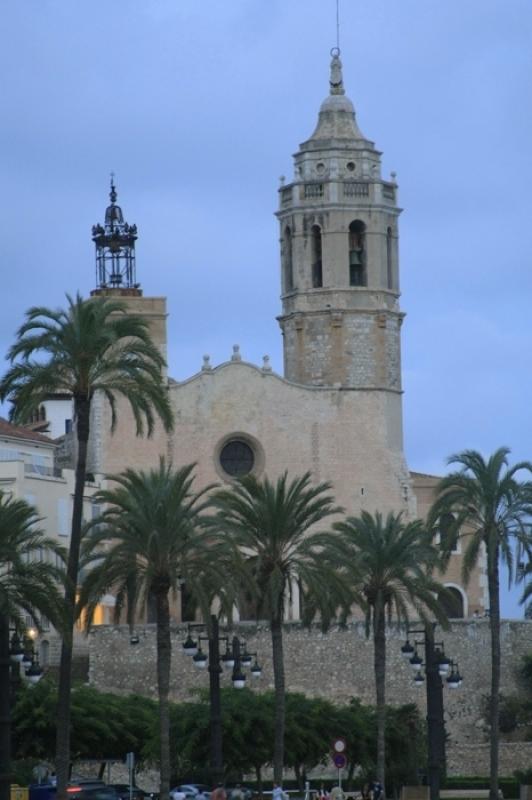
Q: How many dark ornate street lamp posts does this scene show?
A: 3